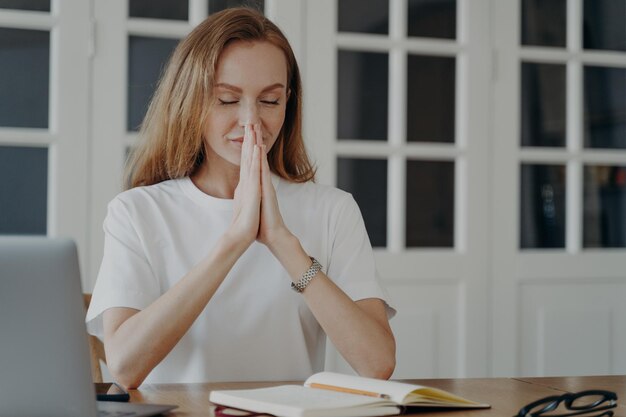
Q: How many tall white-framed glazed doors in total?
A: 4